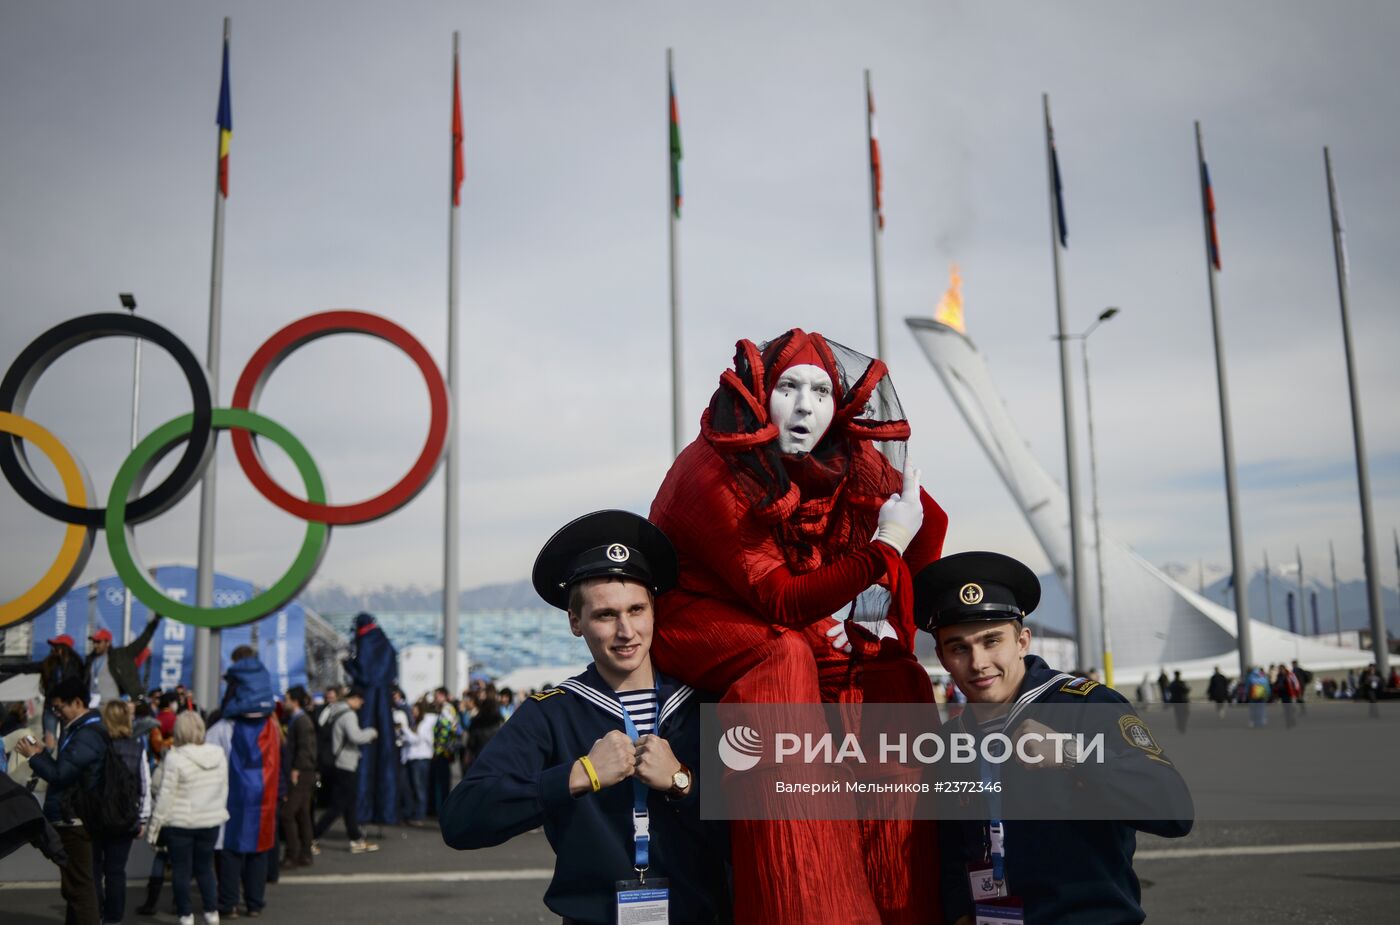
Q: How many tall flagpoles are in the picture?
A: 7